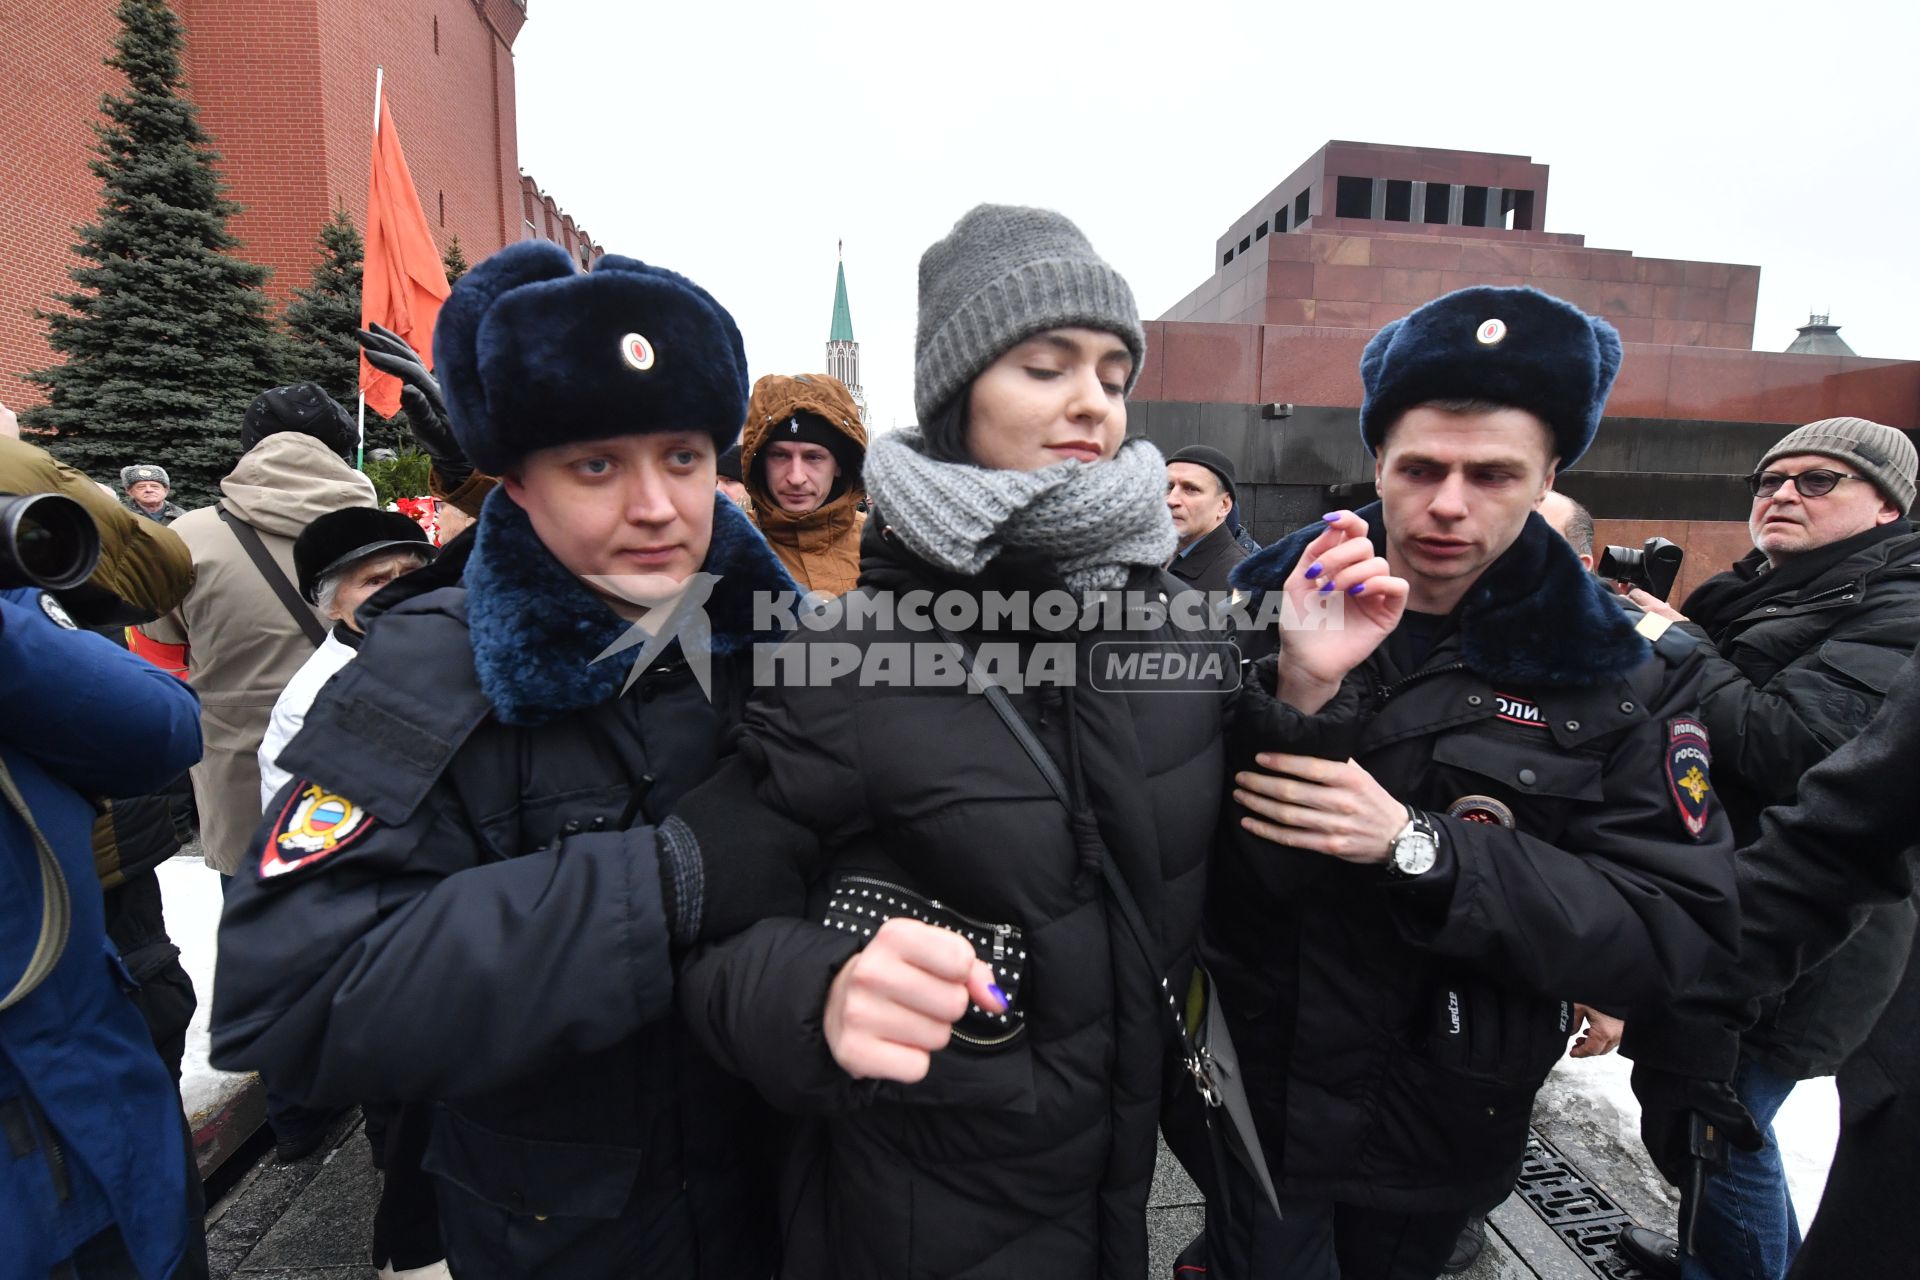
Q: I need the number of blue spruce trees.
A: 3